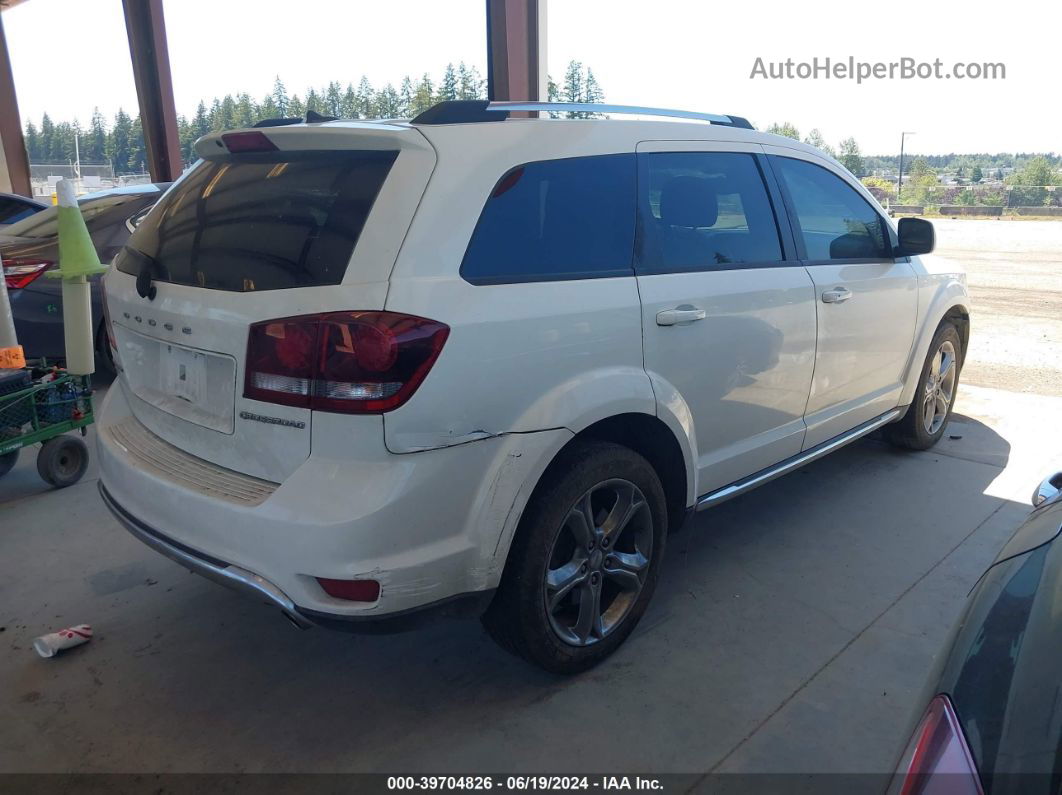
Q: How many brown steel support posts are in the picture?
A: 3